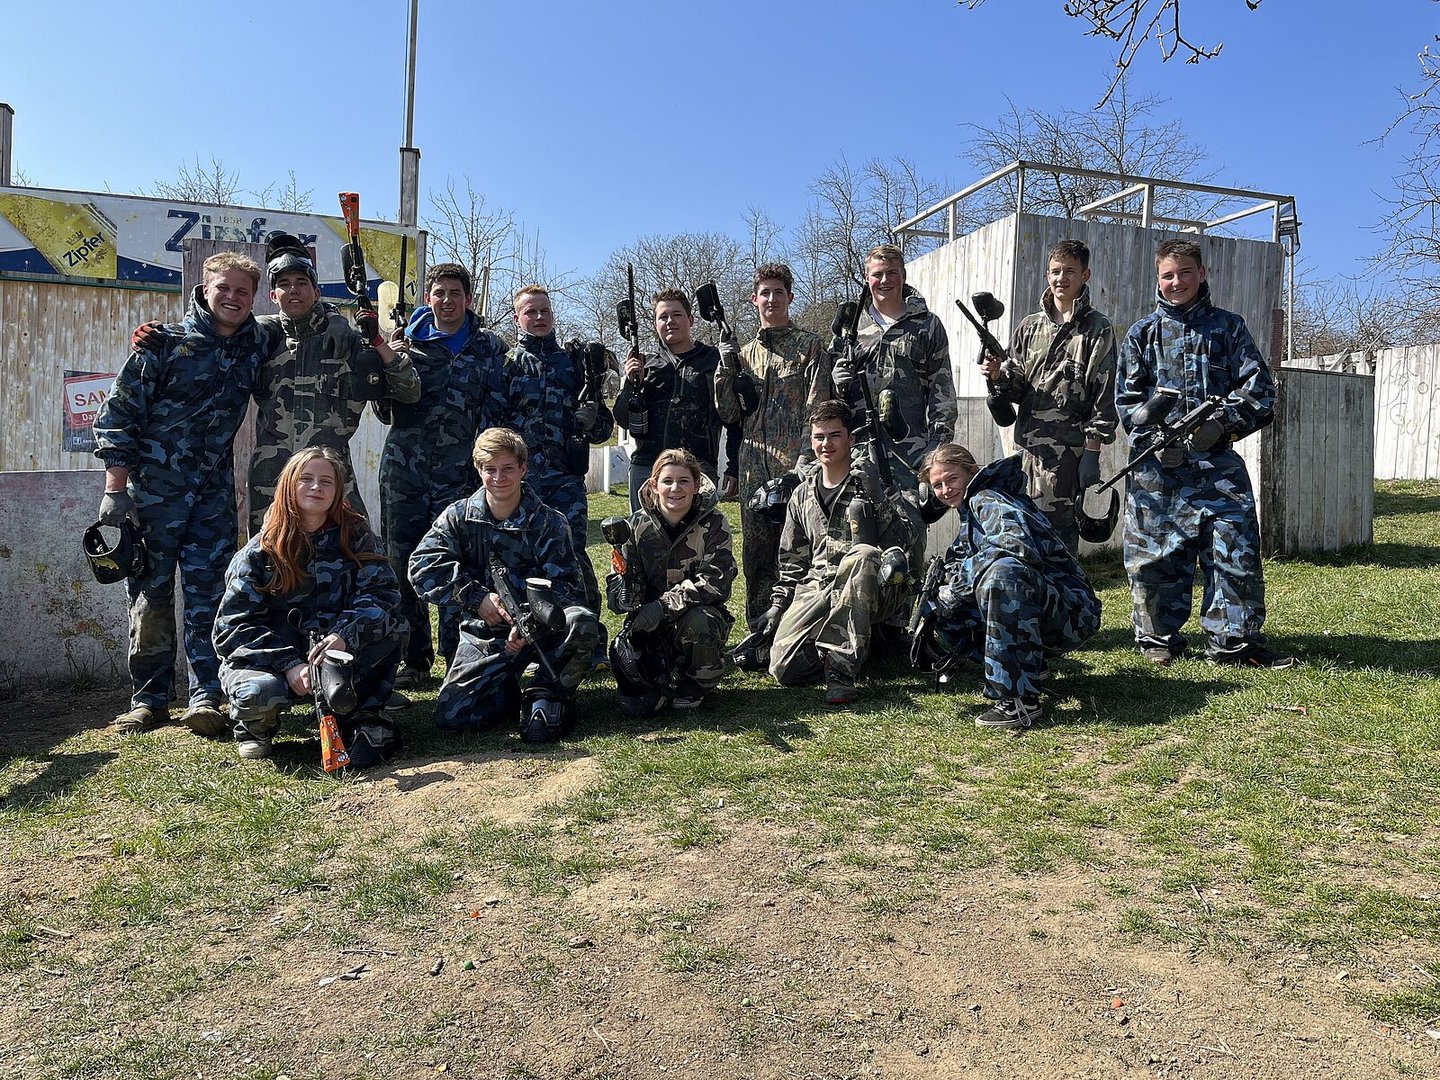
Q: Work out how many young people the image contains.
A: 14